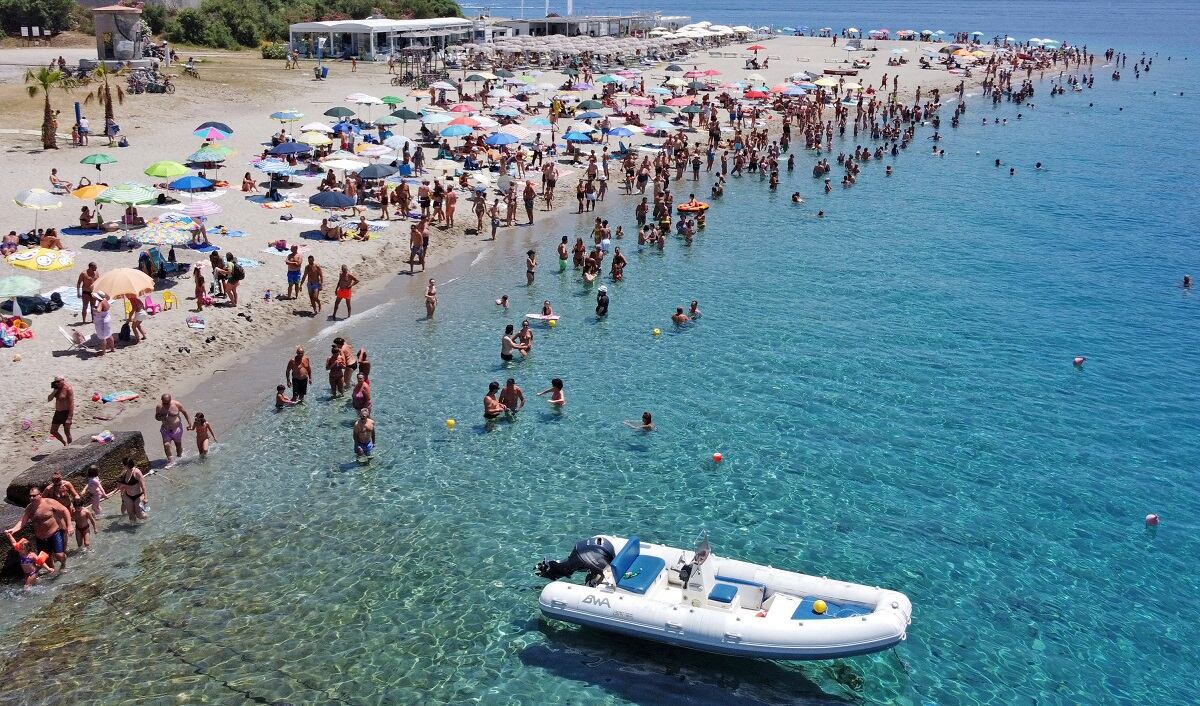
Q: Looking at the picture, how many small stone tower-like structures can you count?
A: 1